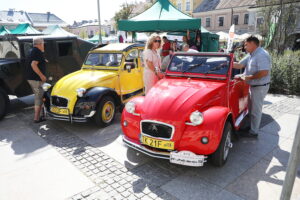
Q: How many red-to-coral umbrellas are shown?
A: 0